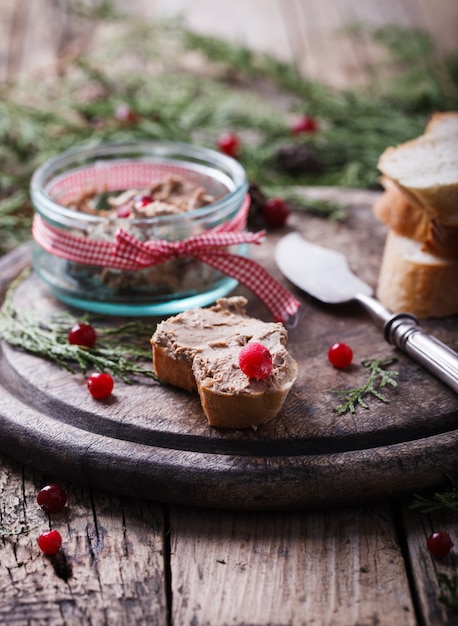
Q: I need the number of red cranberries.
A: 13